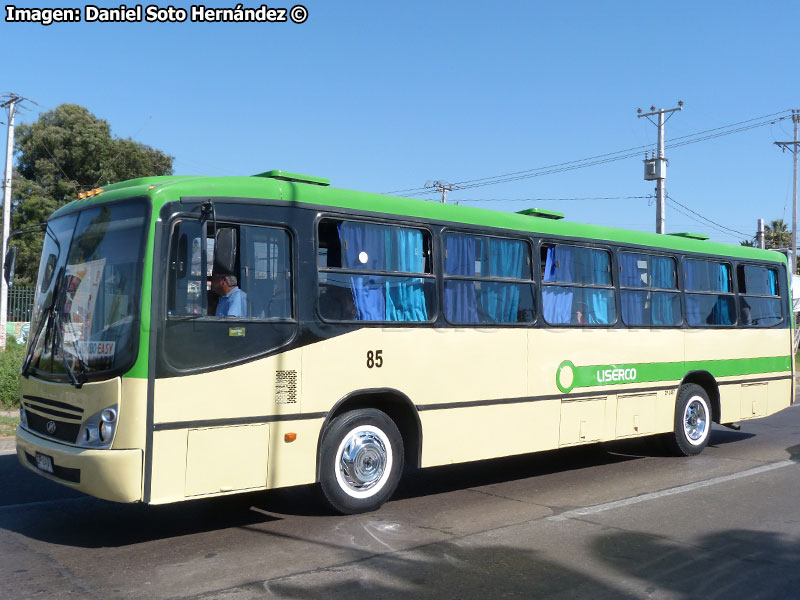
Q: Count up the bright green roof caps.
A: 3